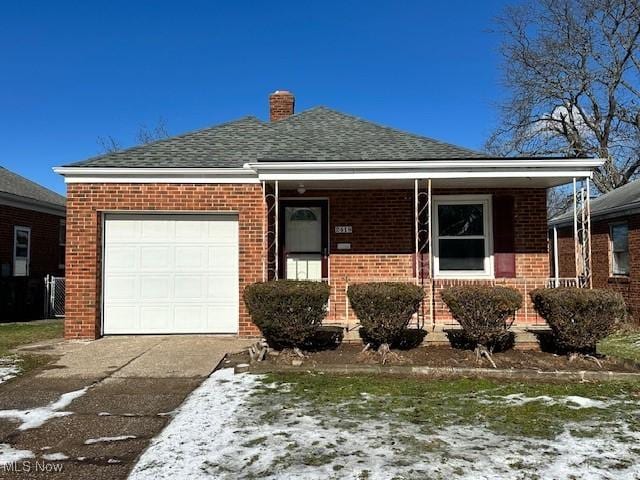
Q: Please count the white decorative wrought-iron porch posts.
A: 3